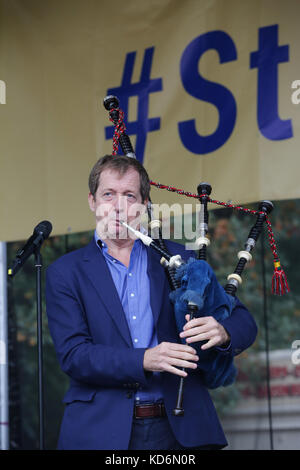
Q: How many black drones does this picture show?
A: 3